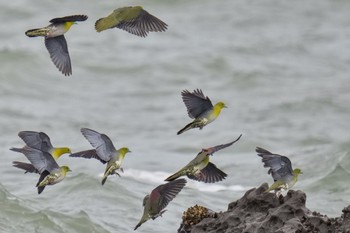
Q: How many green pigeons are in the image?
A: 9